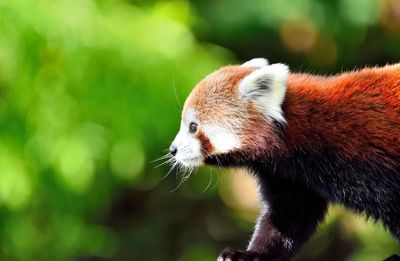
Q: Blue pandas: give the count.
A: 0